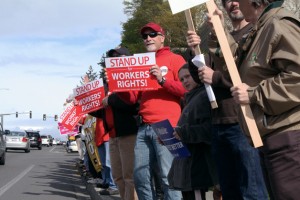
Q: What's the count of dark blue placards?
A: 1